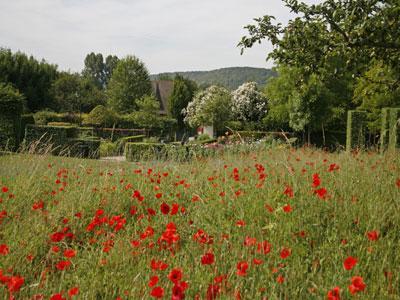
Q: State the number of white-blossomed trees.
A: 2